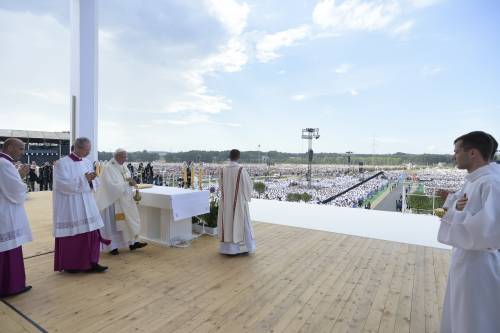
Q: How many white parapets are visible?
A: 1